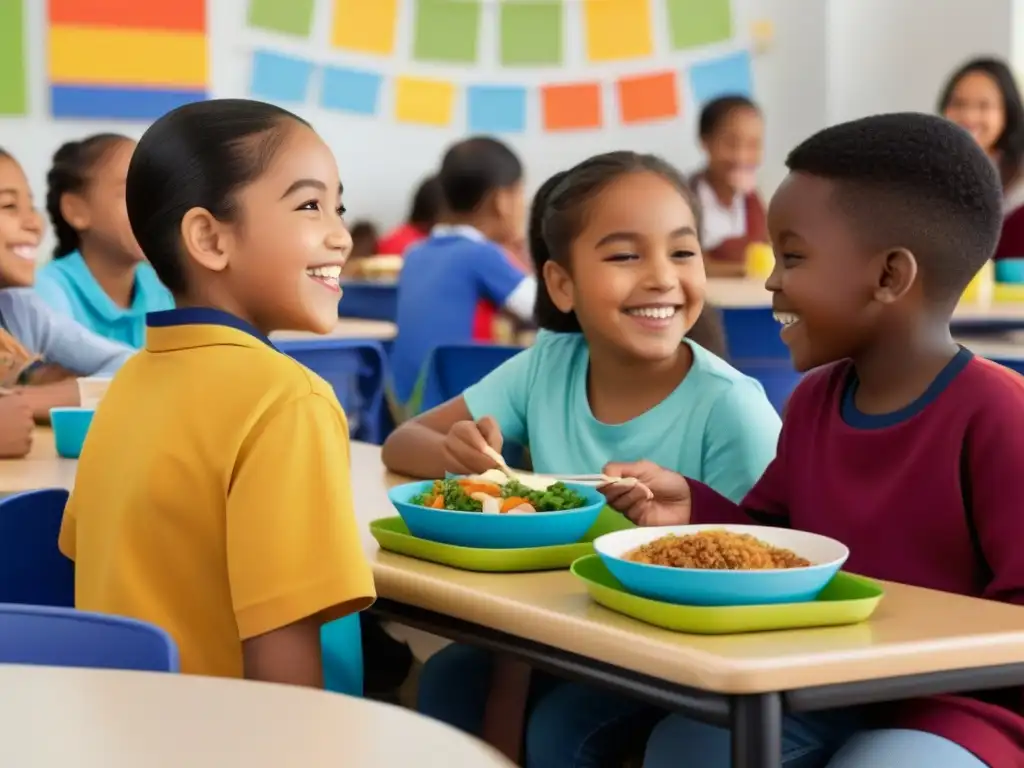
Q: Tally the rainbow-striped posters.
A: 1